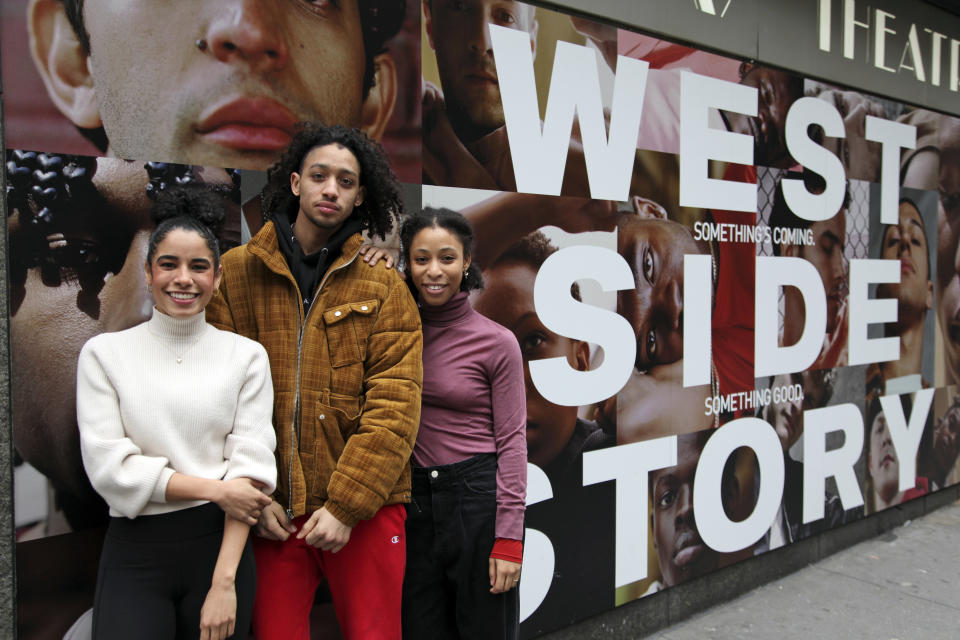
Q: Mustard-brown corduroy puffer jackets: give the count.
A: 1